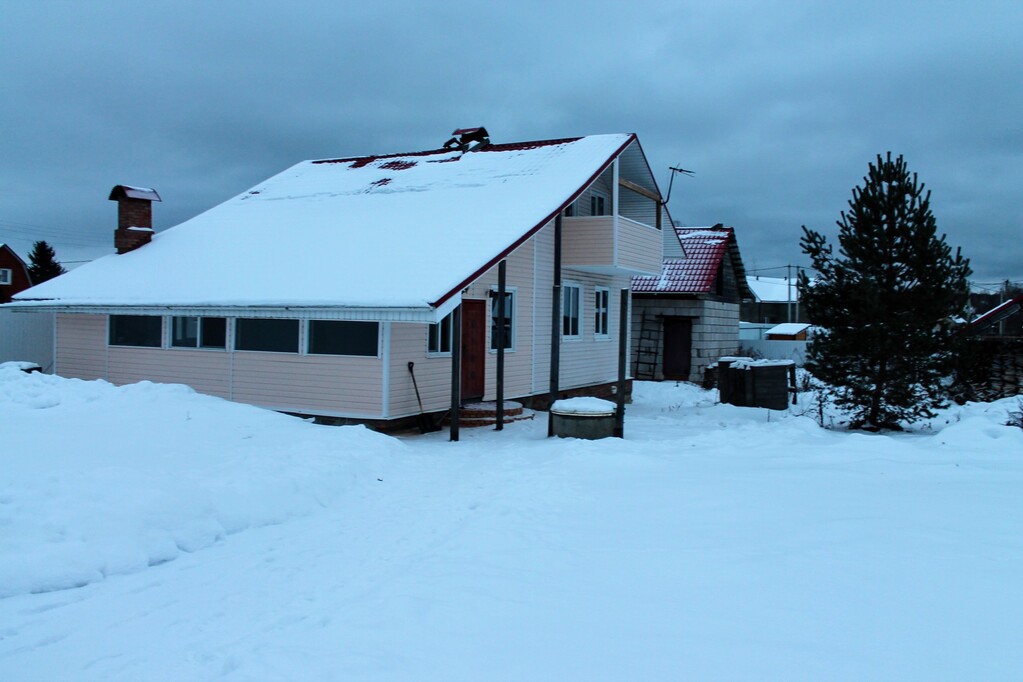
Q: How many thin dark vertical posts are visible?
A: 4